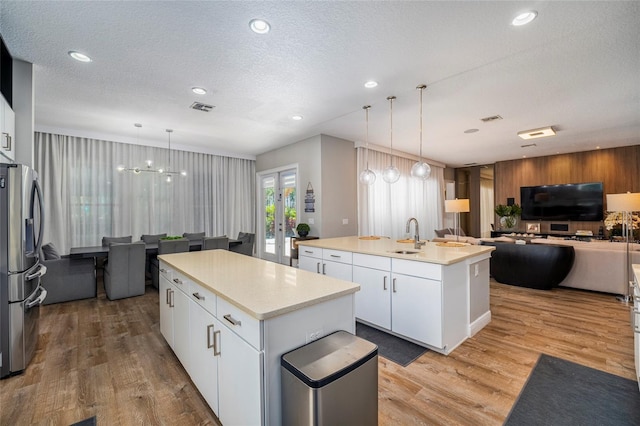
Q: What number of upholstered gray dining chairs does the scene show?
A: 8